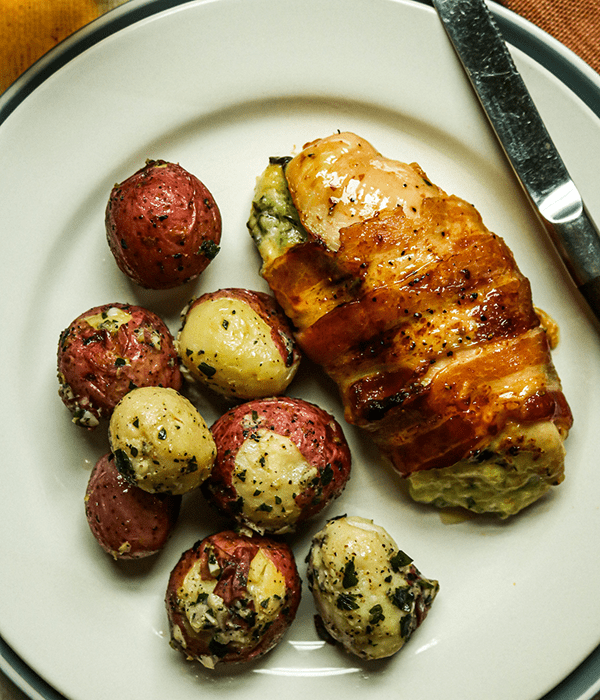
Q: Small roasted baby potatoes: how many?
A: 8